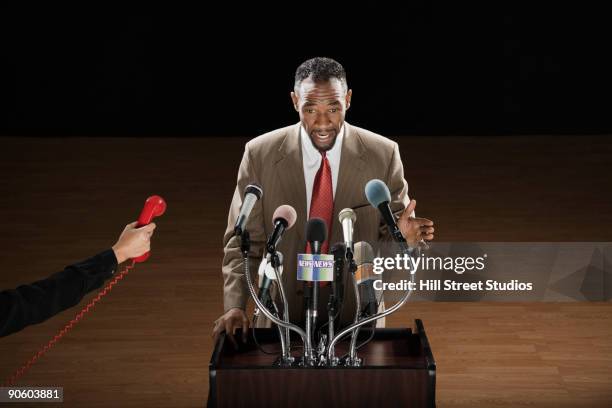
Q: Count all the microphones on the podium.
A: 8